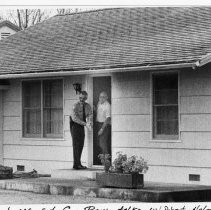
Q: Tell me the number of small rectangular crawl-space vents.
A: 2